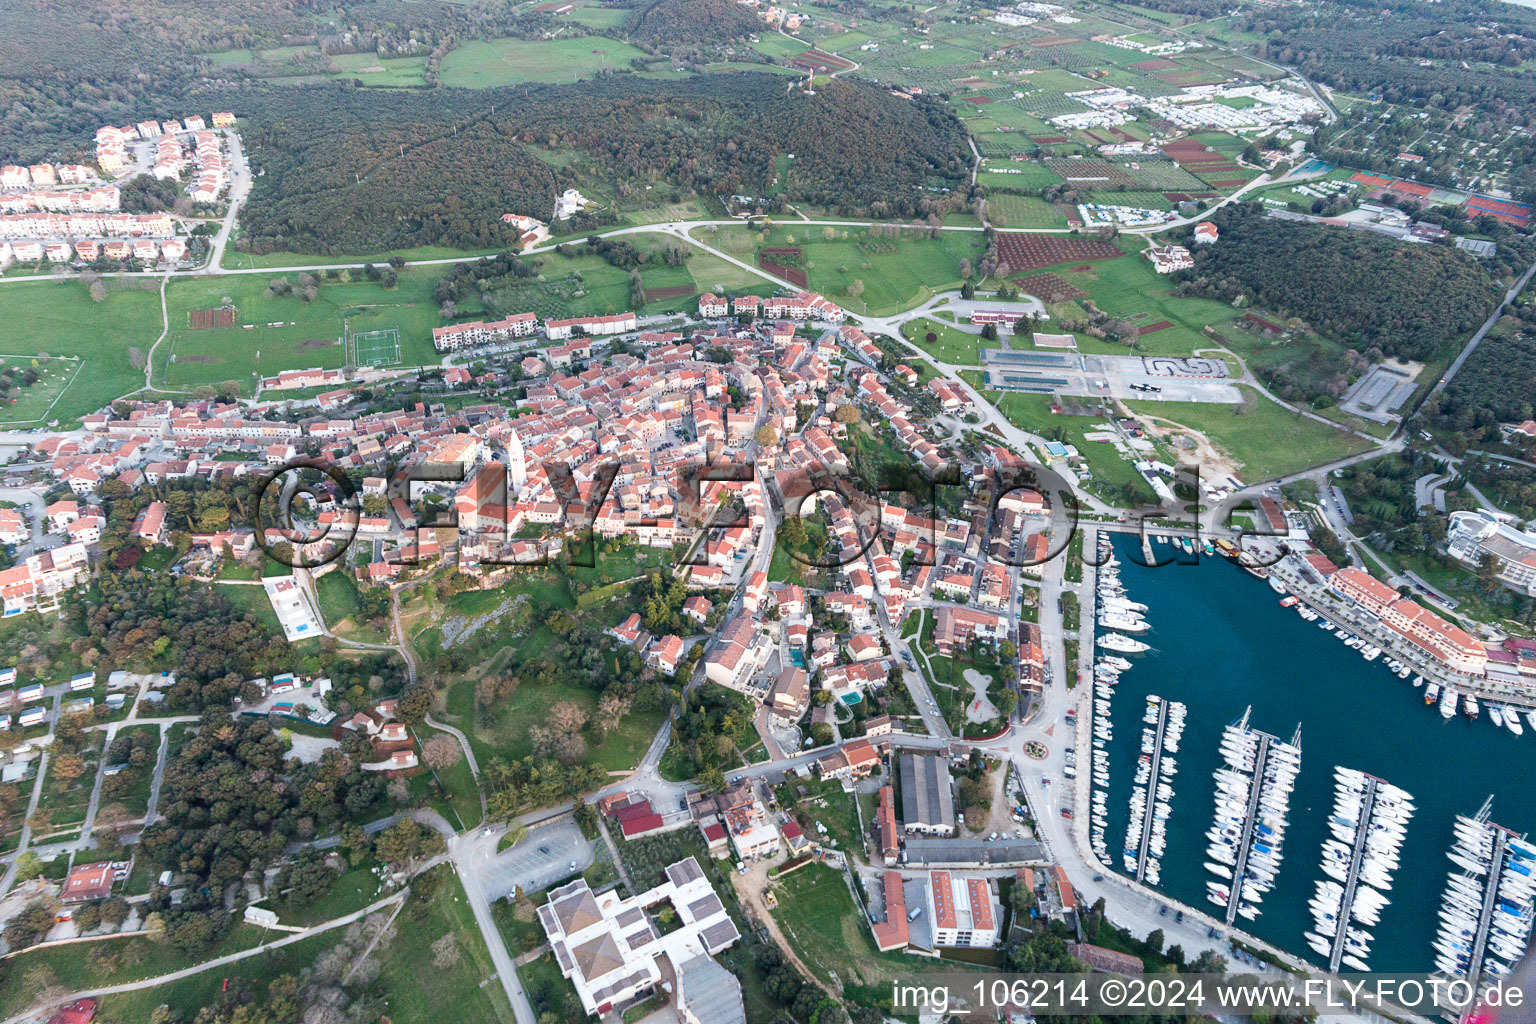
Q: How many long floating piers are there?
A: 4